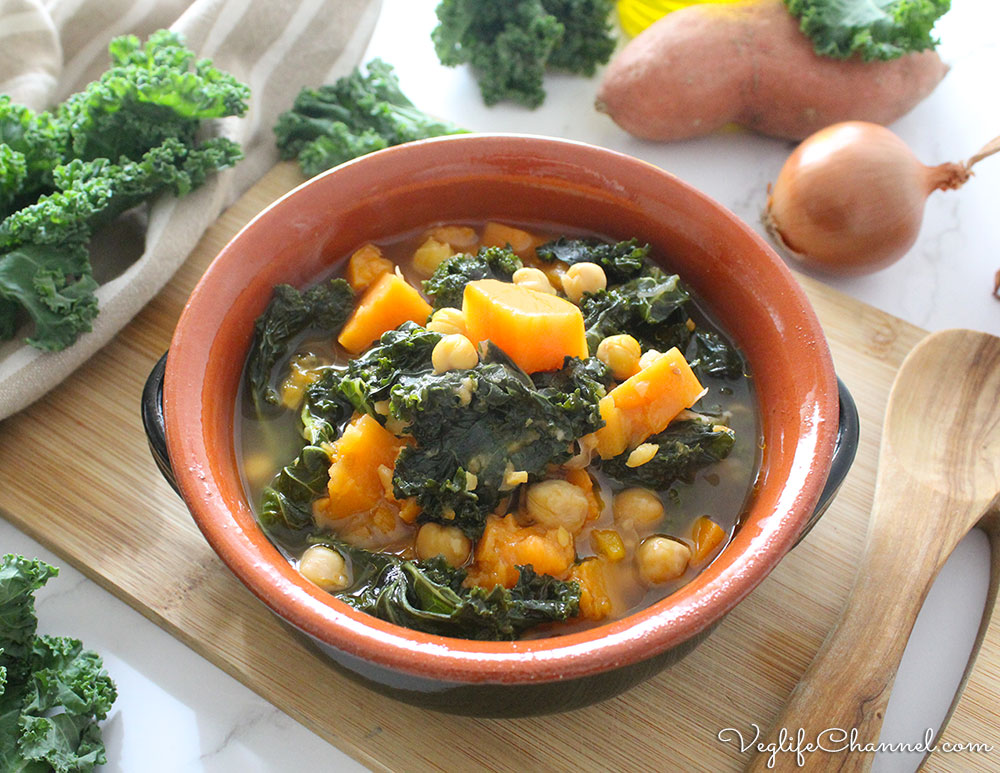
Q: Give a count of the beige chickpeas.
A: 11